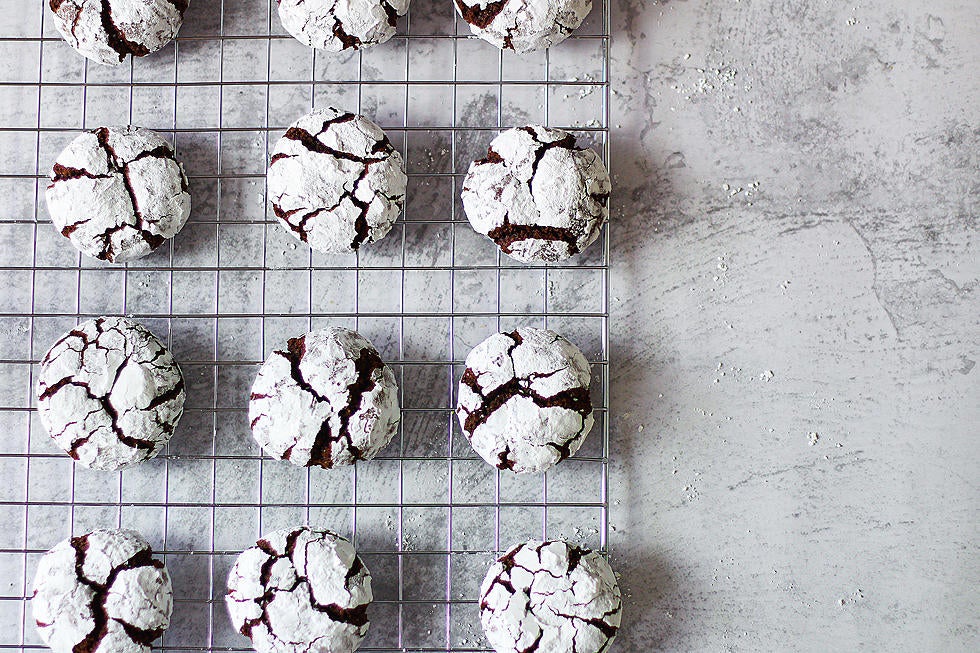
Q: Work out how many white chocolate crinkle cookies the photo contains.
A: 12